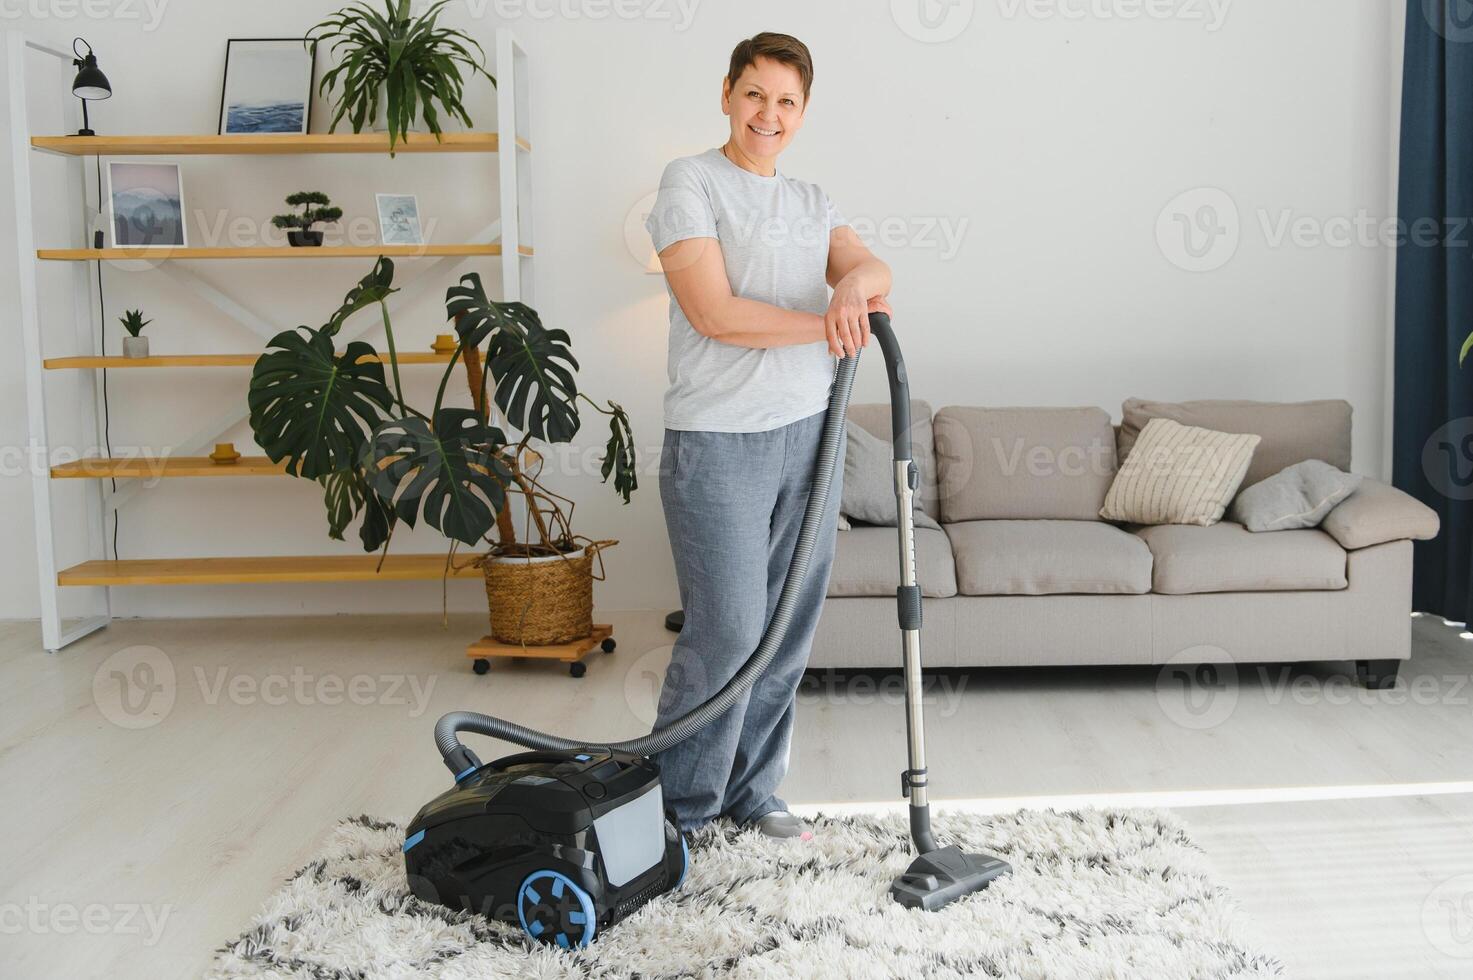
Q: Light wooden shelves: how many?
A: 5